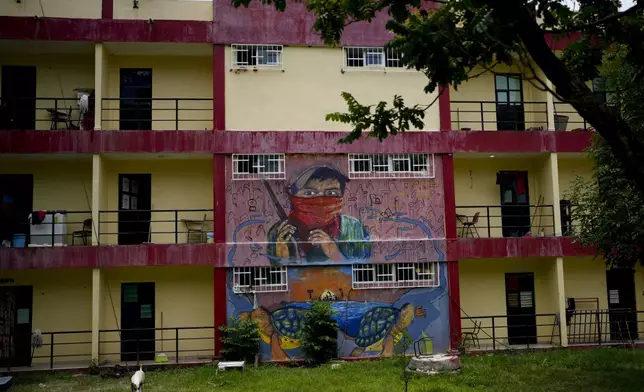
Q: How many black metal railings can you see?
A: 12